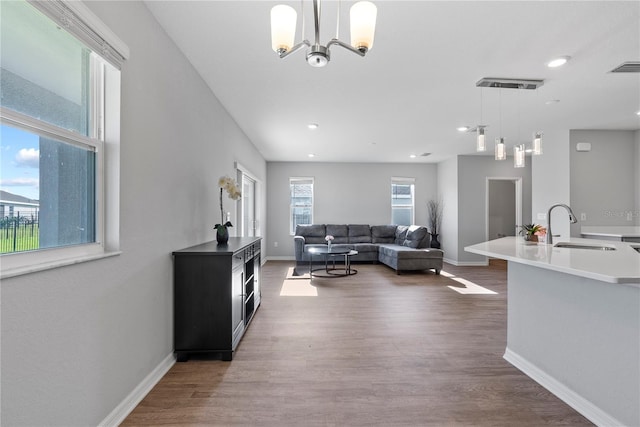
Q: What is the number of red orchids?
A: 0